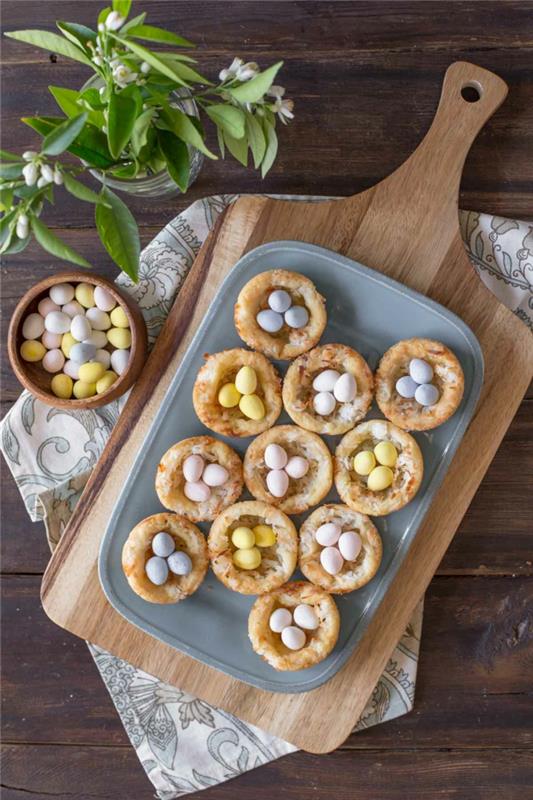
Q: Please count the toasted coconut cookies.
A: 11